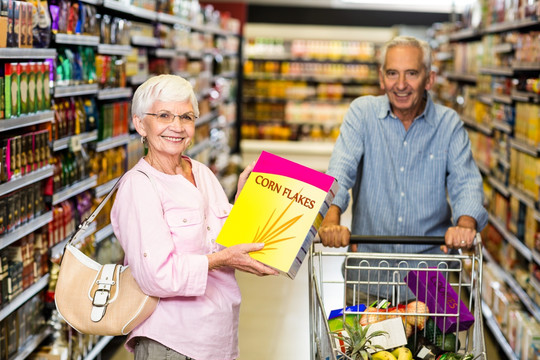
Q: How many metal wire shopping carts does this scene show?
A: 1